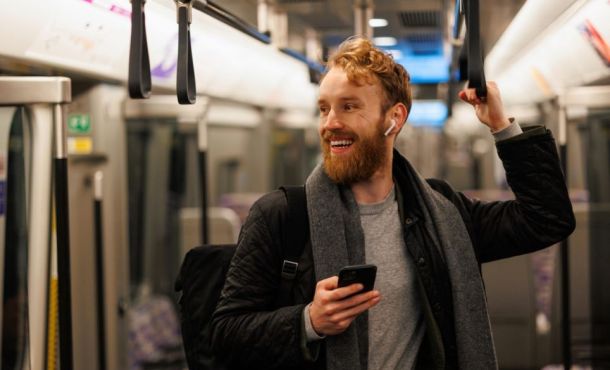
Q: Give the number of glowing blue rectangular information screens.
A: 2